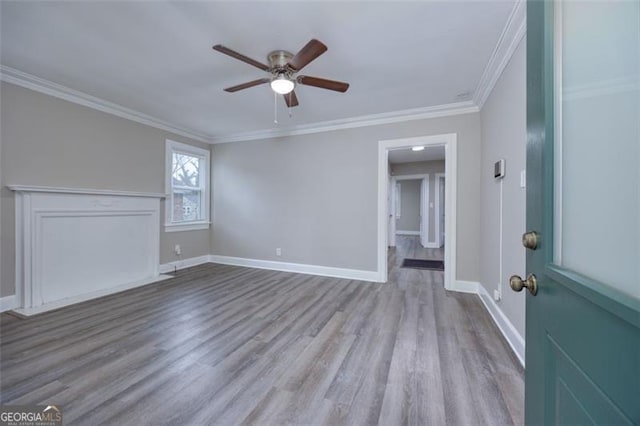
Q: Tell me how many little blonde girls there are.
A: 0